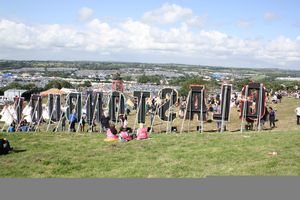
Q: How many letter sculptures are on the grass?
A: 11